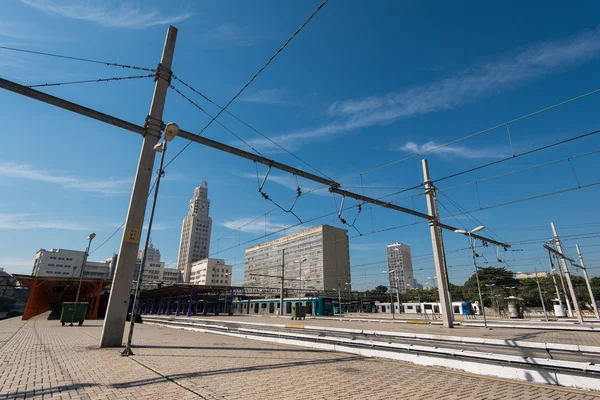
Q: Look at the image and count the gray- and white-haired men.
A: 0